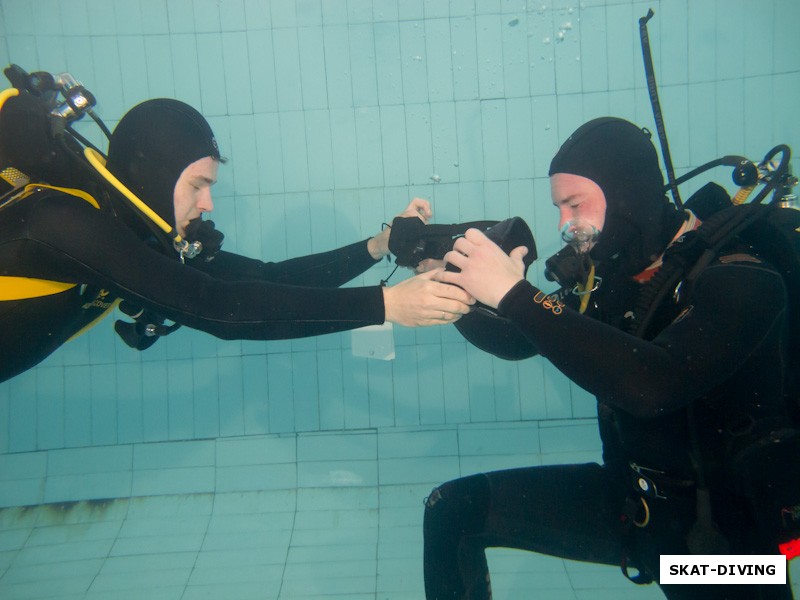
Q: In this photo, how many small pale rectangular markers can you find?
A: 1